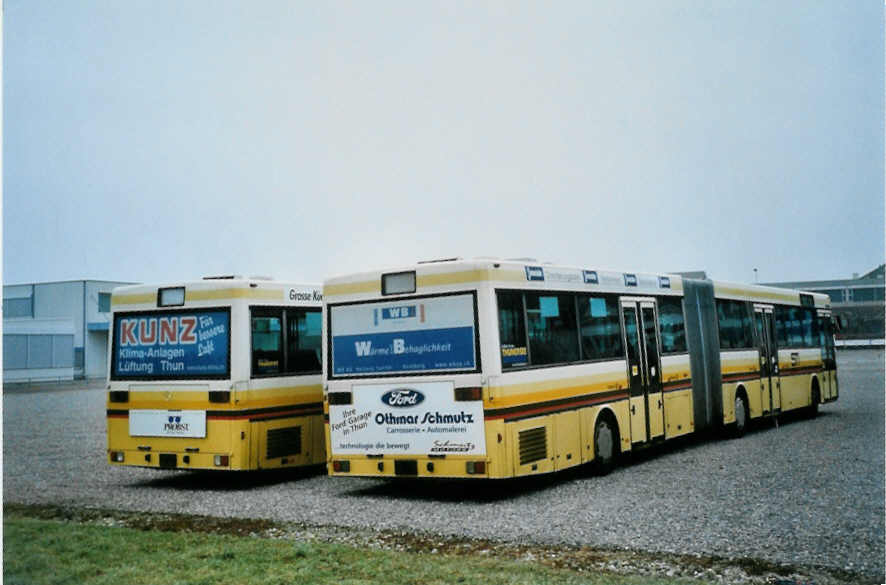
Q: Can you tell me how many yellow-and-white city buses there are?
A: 2